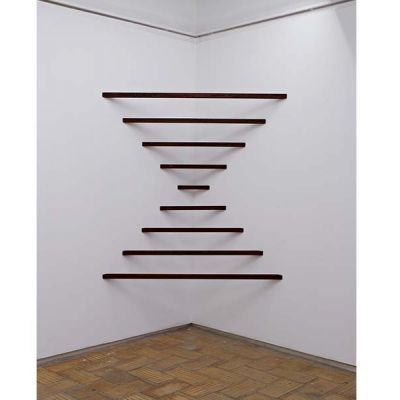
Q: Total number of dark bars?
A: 9